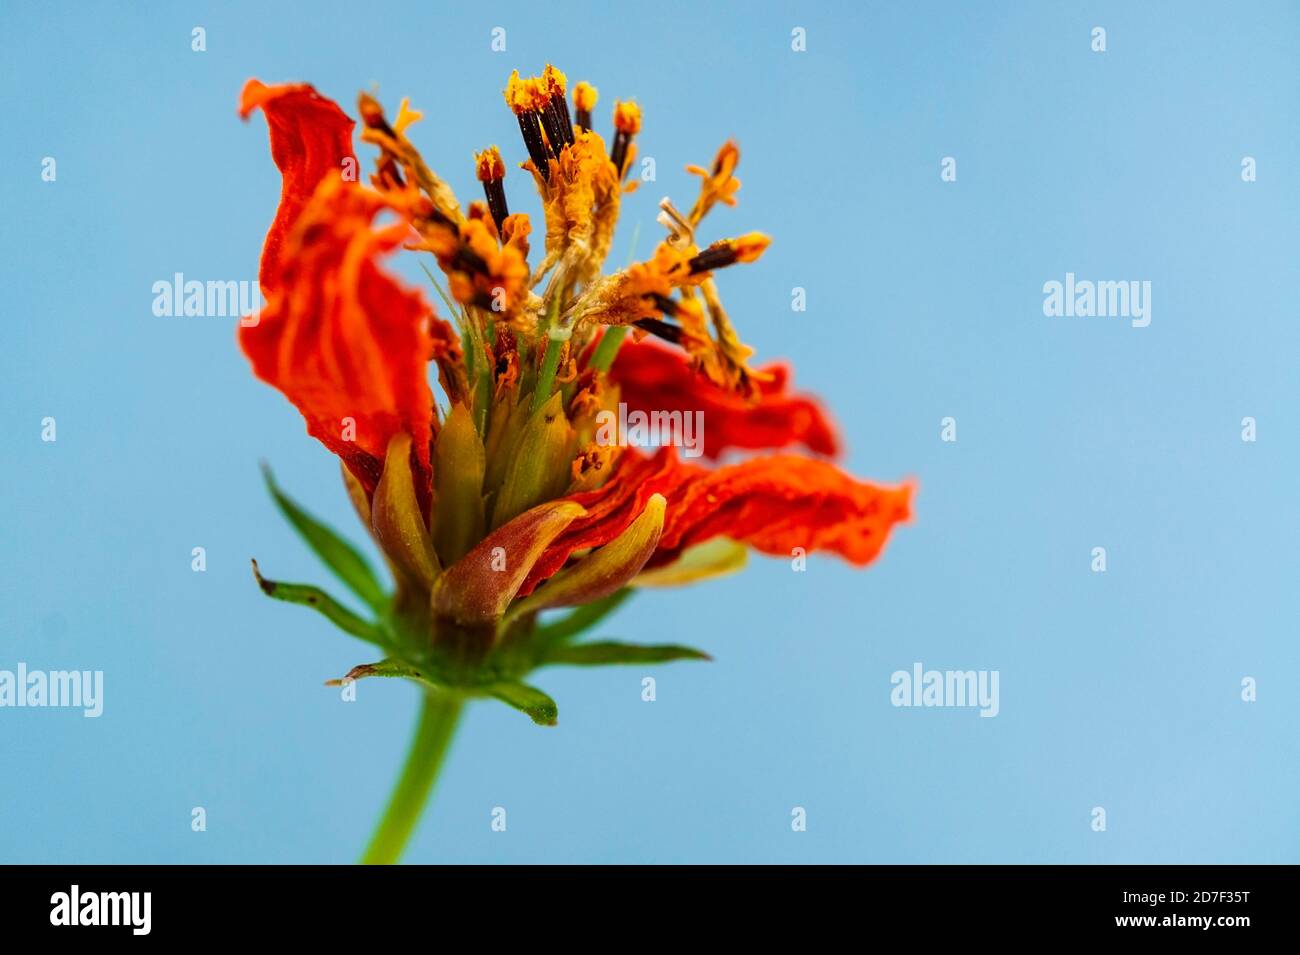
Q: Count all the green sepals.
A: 6